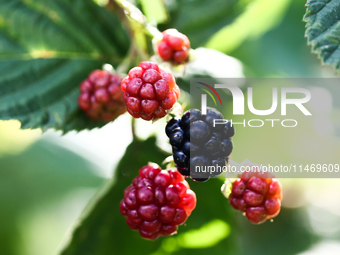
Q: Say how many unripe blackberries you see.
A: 5